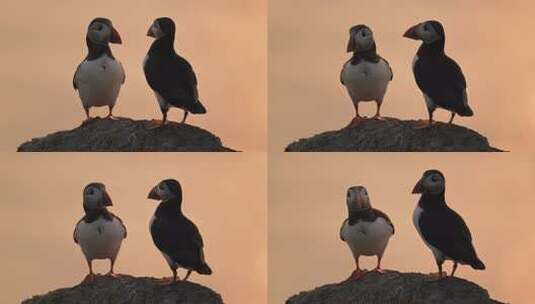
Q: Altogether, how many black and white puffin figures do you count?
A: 8